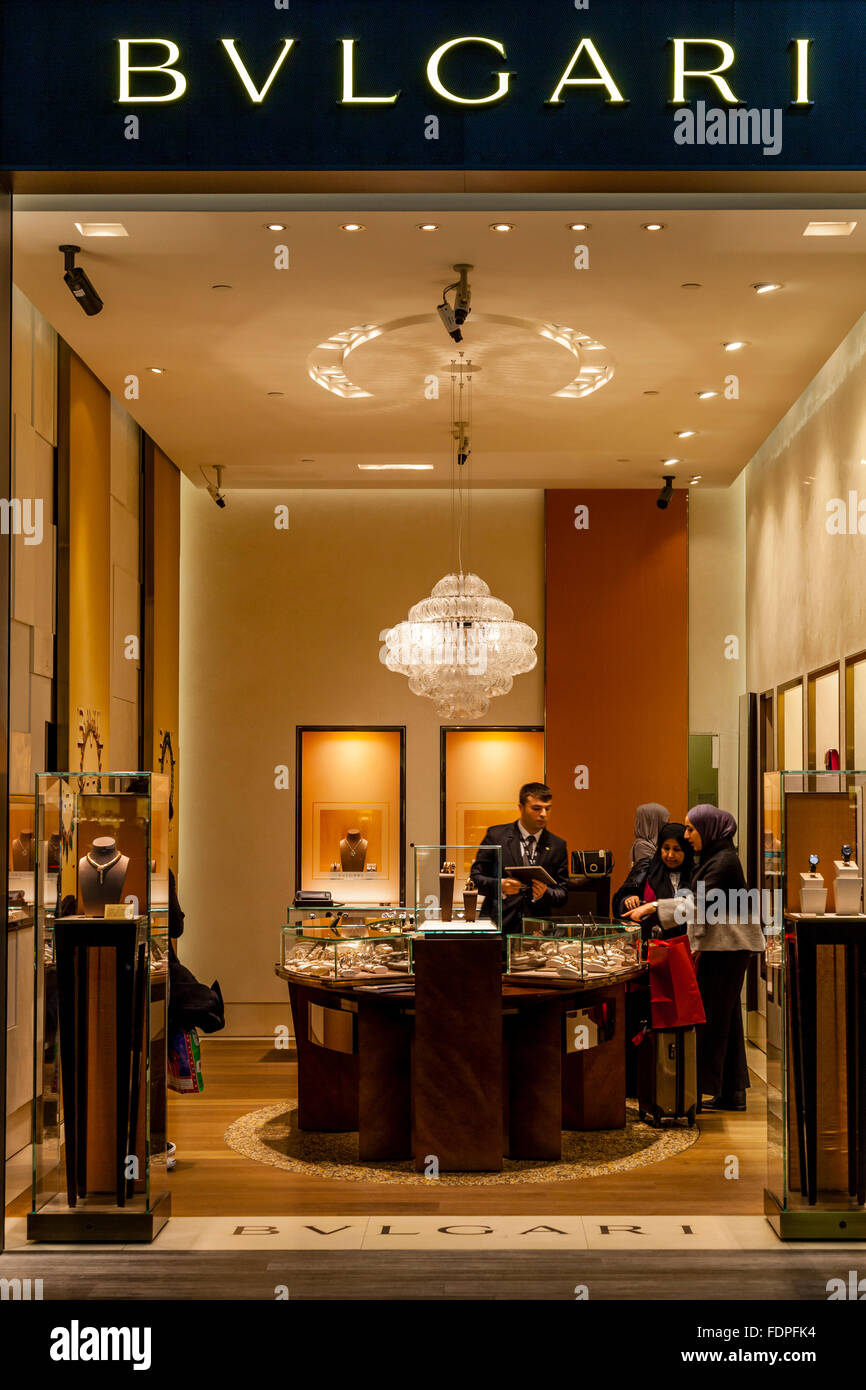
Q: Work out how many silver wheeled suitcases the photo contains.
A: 1